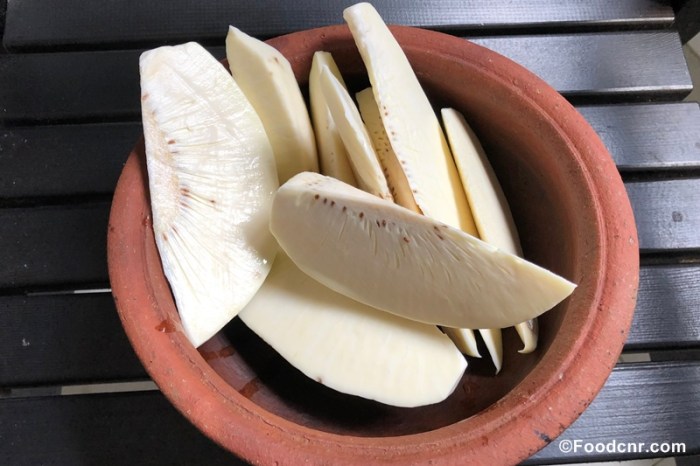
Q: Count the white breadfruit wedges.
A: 9